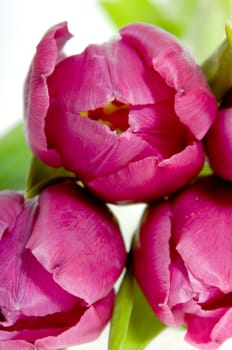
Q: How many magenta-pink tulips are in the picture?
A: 4